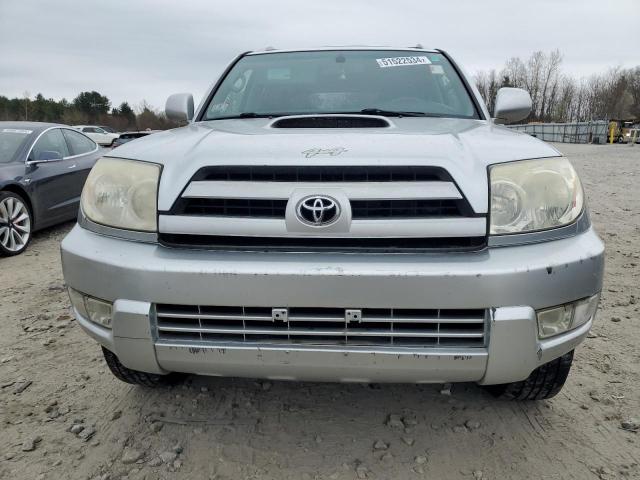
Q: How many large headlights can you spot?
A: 2